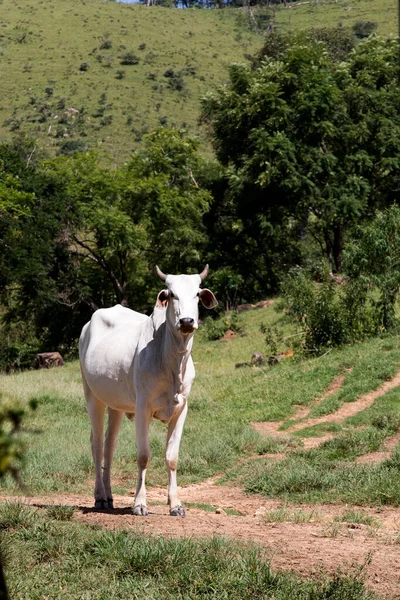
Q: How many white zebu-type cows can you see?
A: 1